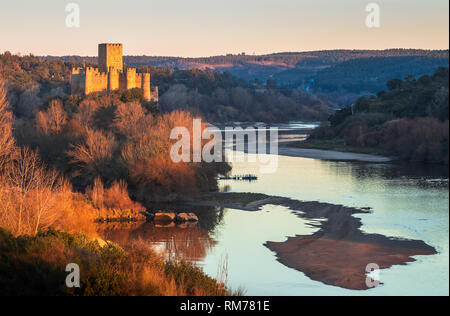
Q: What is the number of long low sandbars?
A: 2